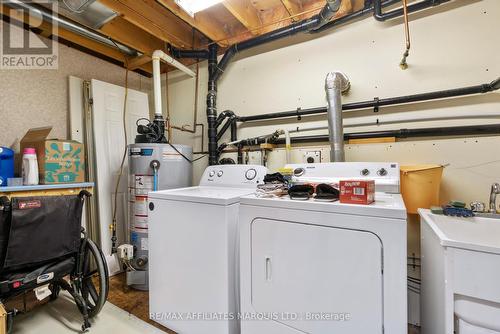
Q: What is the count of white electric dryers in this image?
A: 1